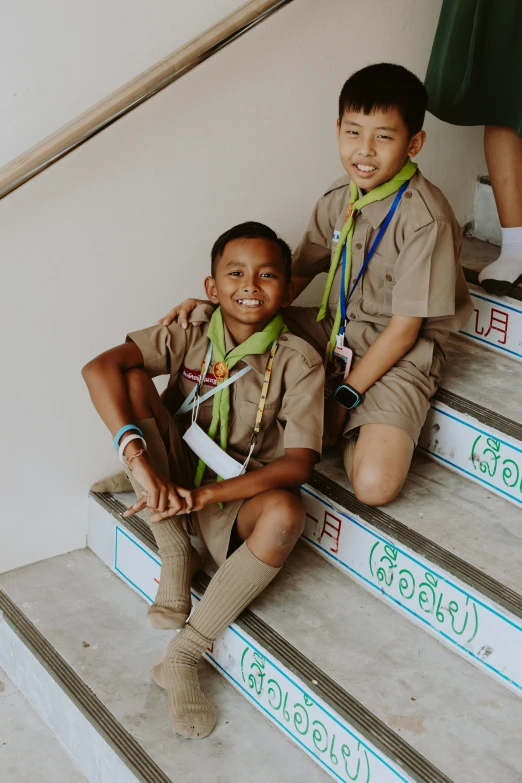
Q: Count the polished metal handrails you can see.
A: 1